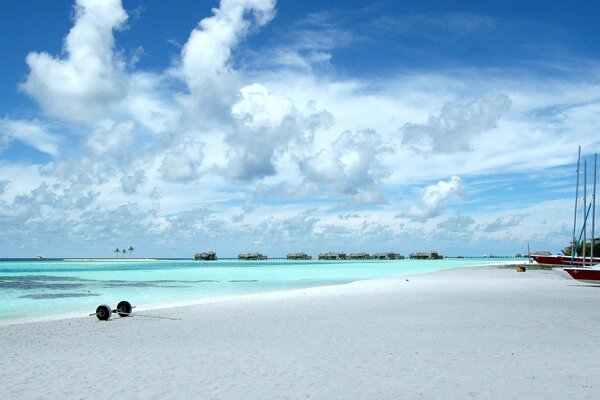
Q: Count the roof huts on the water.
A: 7